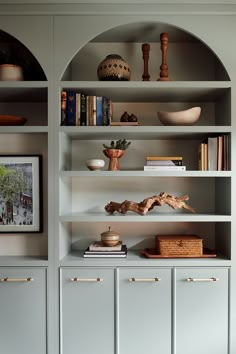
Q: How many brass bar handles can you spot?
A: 4